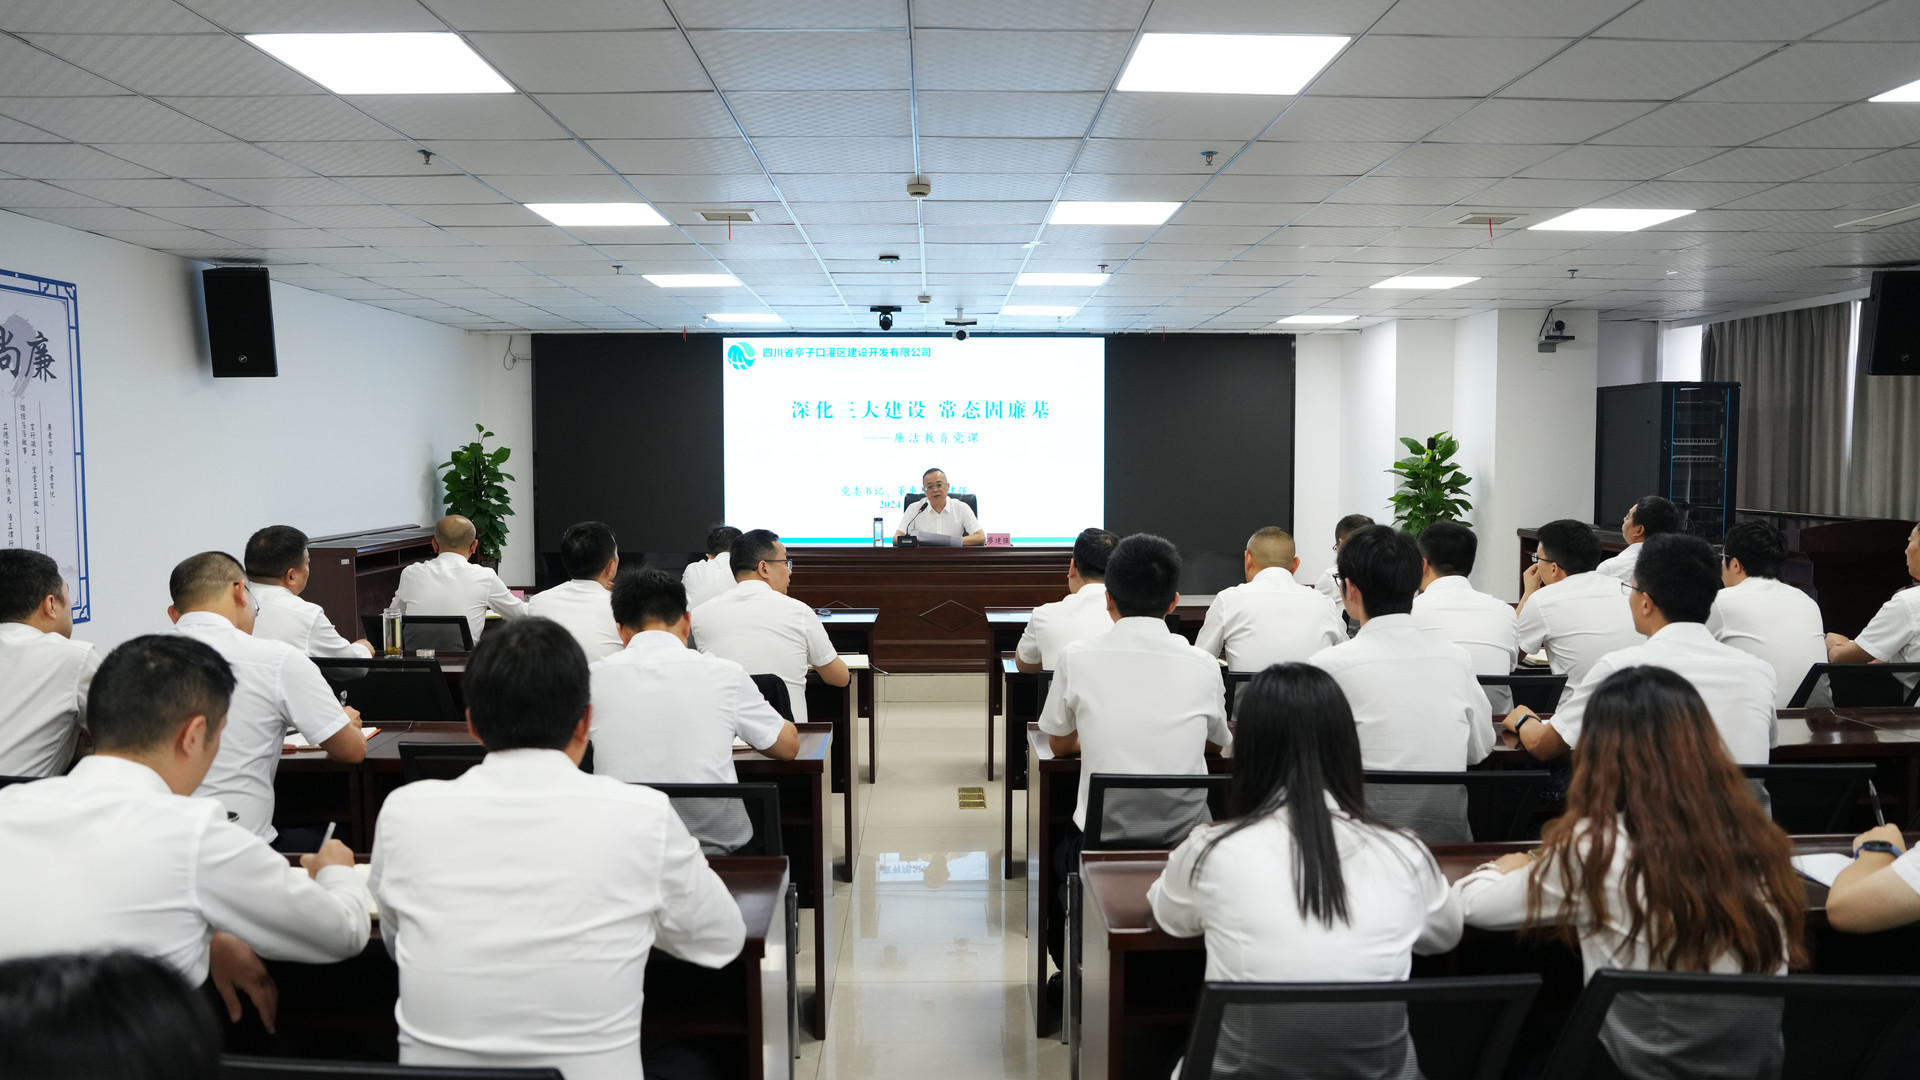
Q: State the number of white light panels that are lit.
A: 12